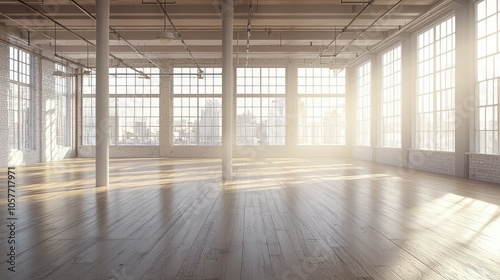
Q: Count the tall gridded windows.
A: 10